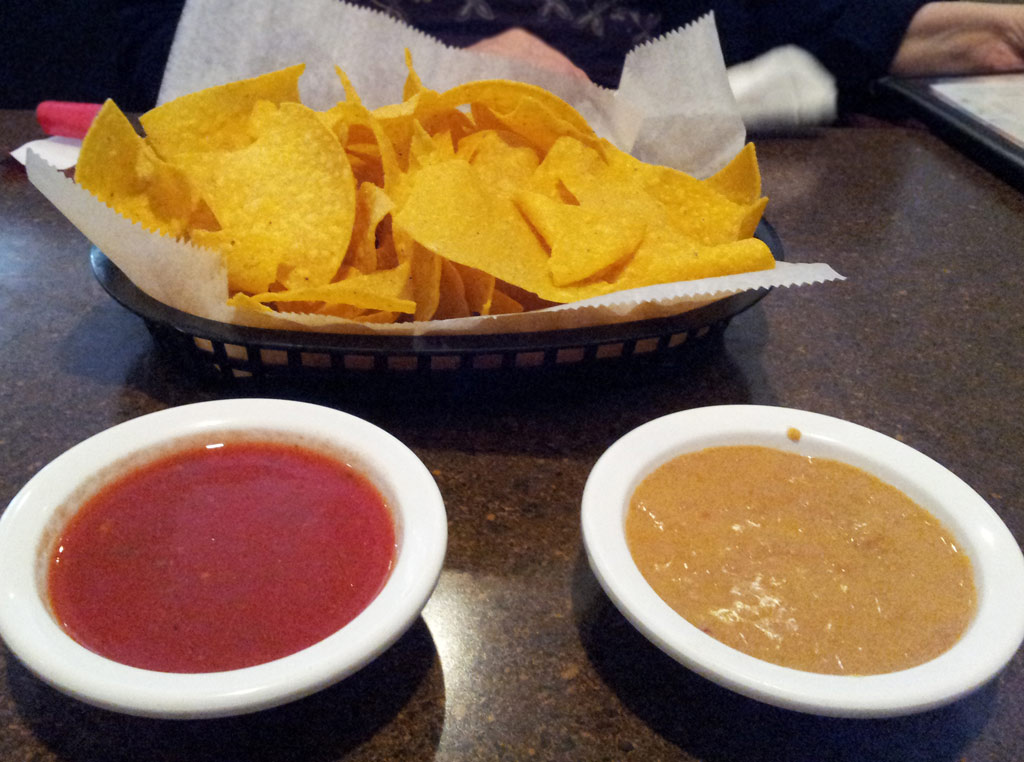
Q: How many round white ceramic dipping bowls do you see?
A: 2